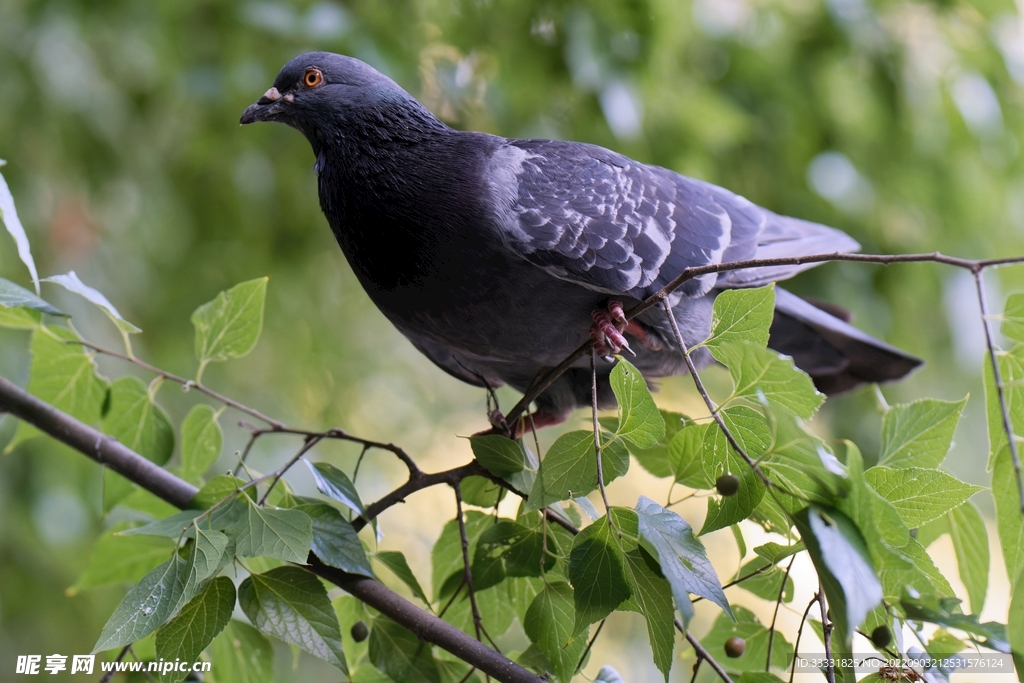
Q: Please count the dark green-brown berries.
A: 4